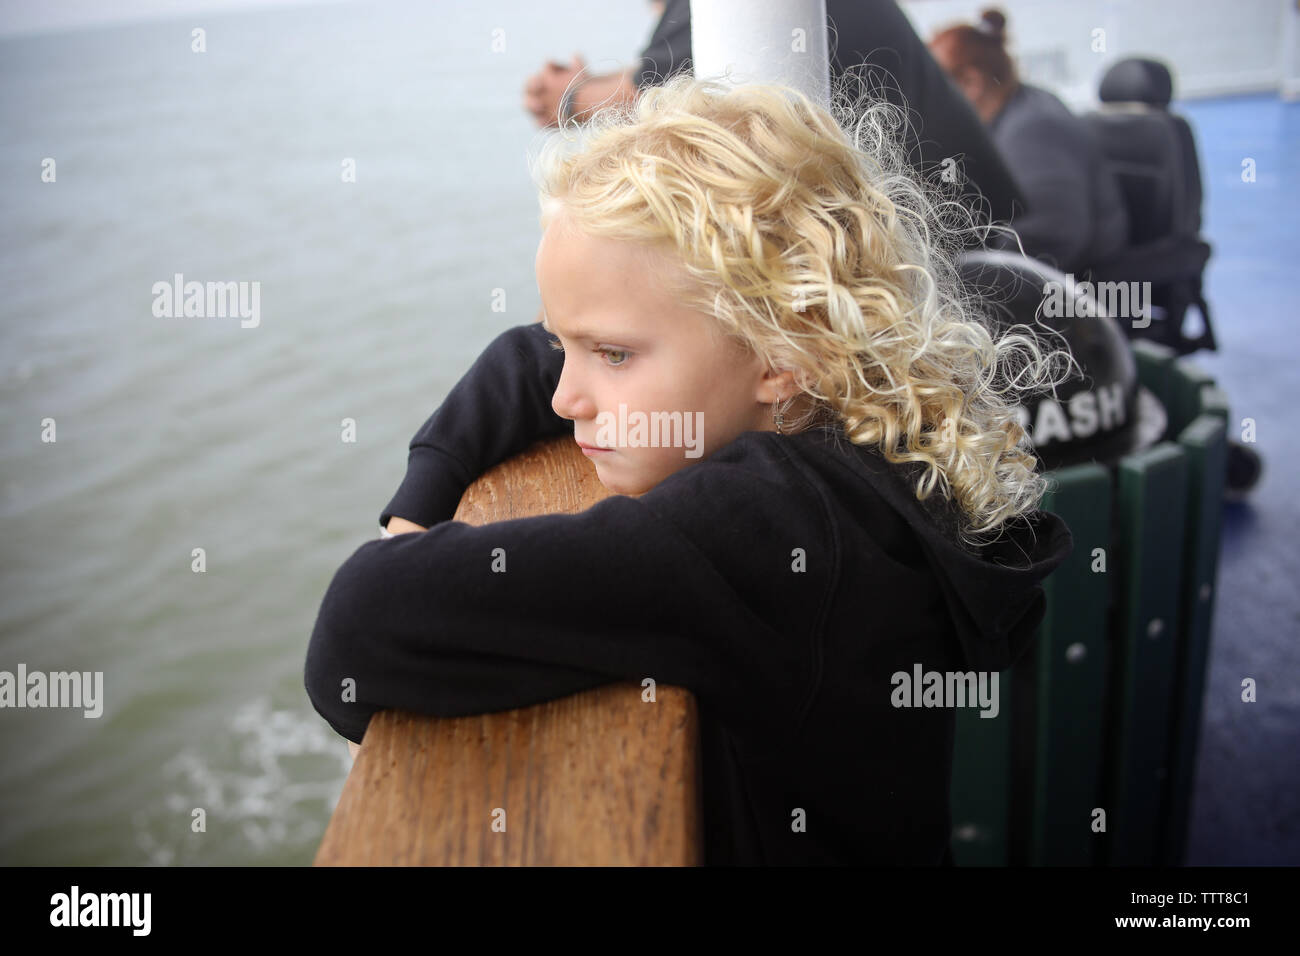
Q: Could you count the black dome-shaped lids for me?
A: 1